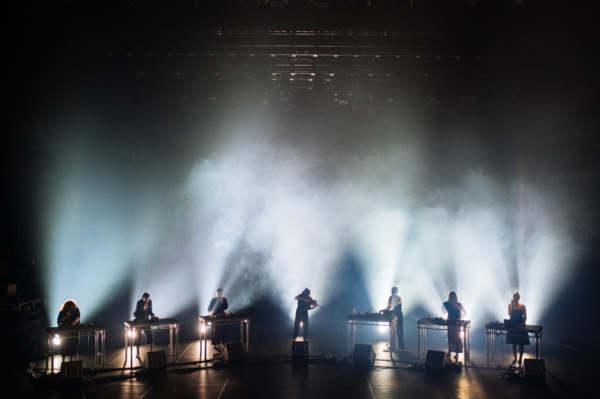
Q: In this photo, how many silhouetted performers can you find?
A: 7